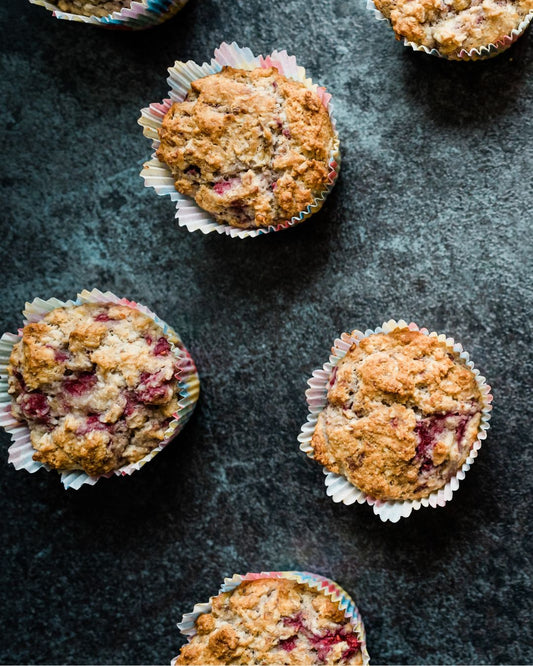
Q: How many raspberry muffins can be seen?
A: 6